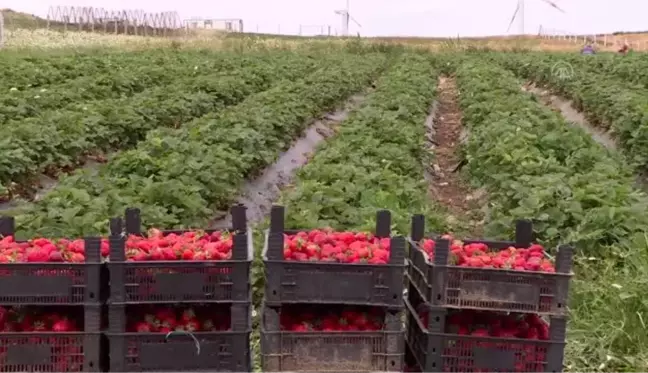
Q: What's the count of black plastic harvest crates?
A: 8